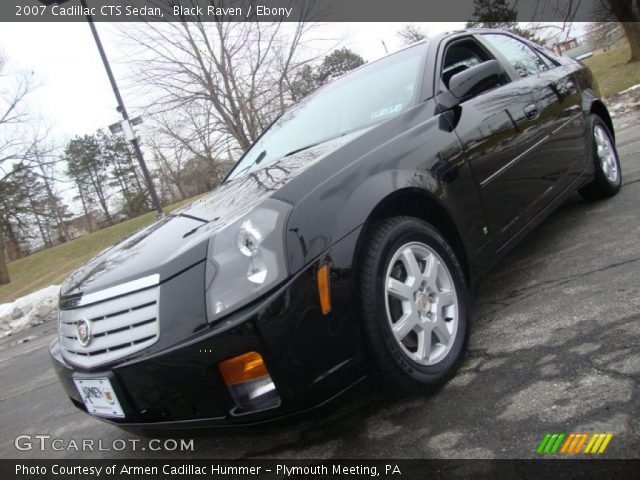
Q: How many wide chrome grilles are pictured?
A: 1